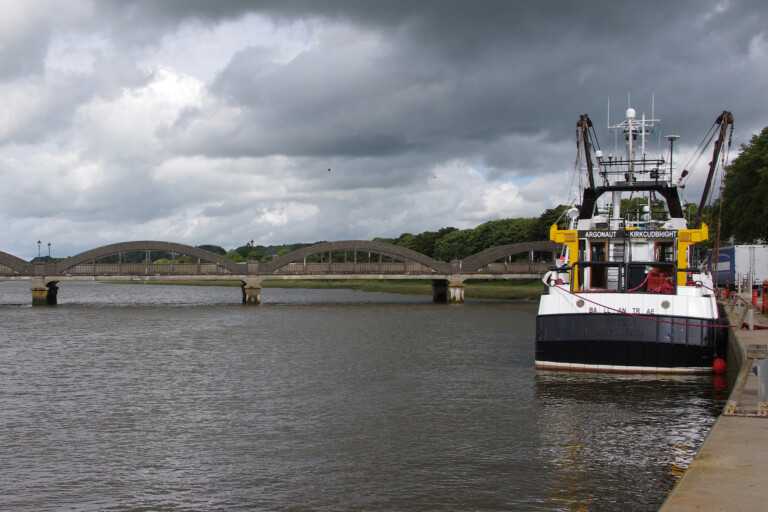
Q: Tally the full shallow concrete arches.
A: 2